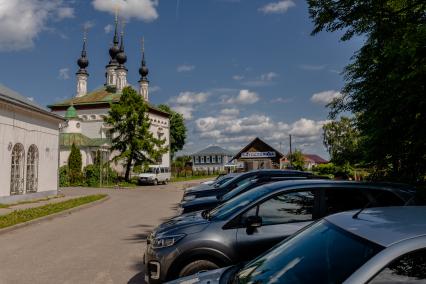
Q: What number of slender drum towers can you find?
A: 4